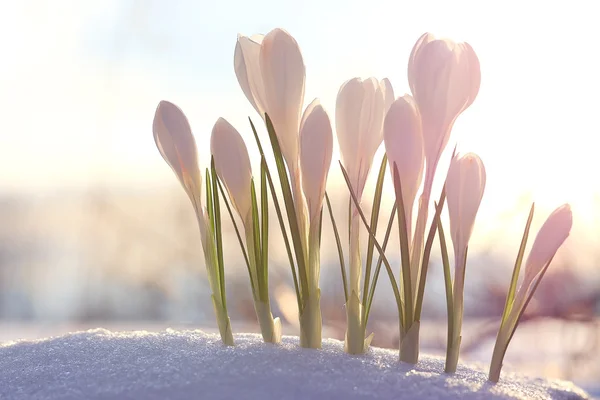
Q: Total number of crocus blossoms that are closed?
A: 6